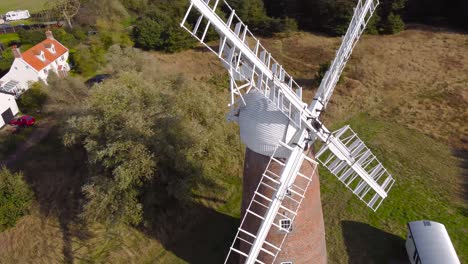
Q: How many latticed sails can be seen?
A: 4